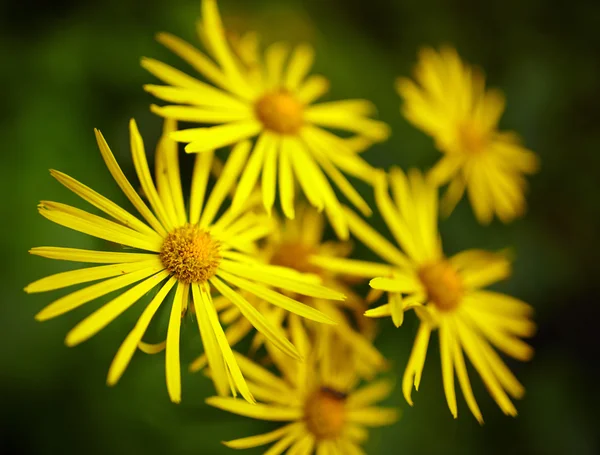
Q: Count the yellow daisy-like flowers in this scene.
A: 6